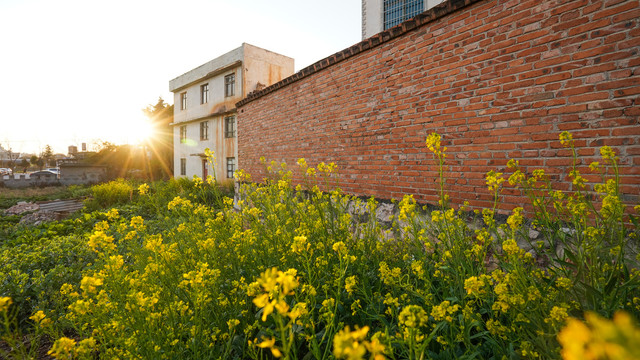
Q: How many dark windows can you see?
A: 8